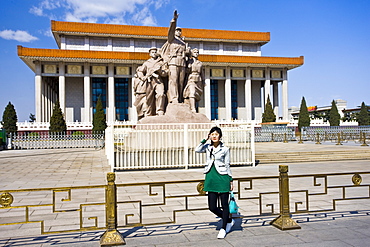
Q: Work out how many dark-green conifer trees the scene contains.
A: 7